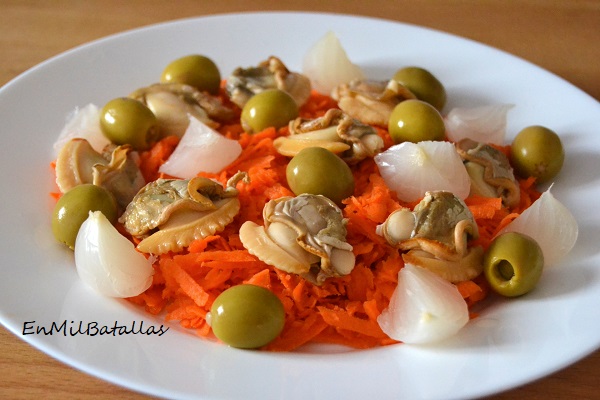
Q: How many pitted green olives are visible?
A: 10